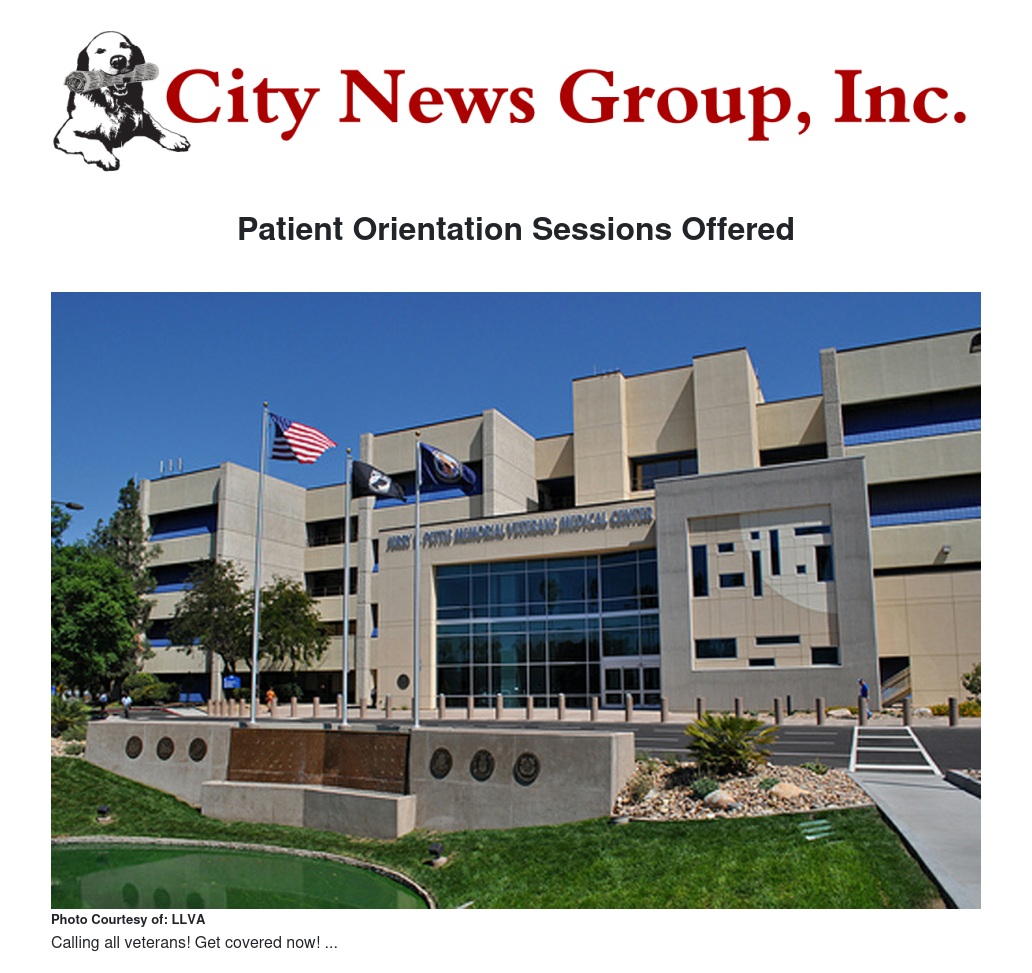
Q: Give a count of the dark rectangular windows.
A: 13